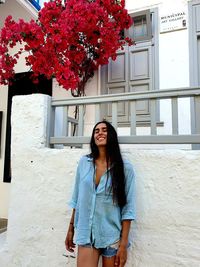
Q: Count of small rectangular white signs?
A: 1